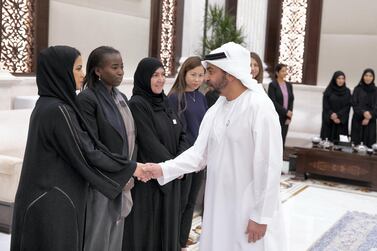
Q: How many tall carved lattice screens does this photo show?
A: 3